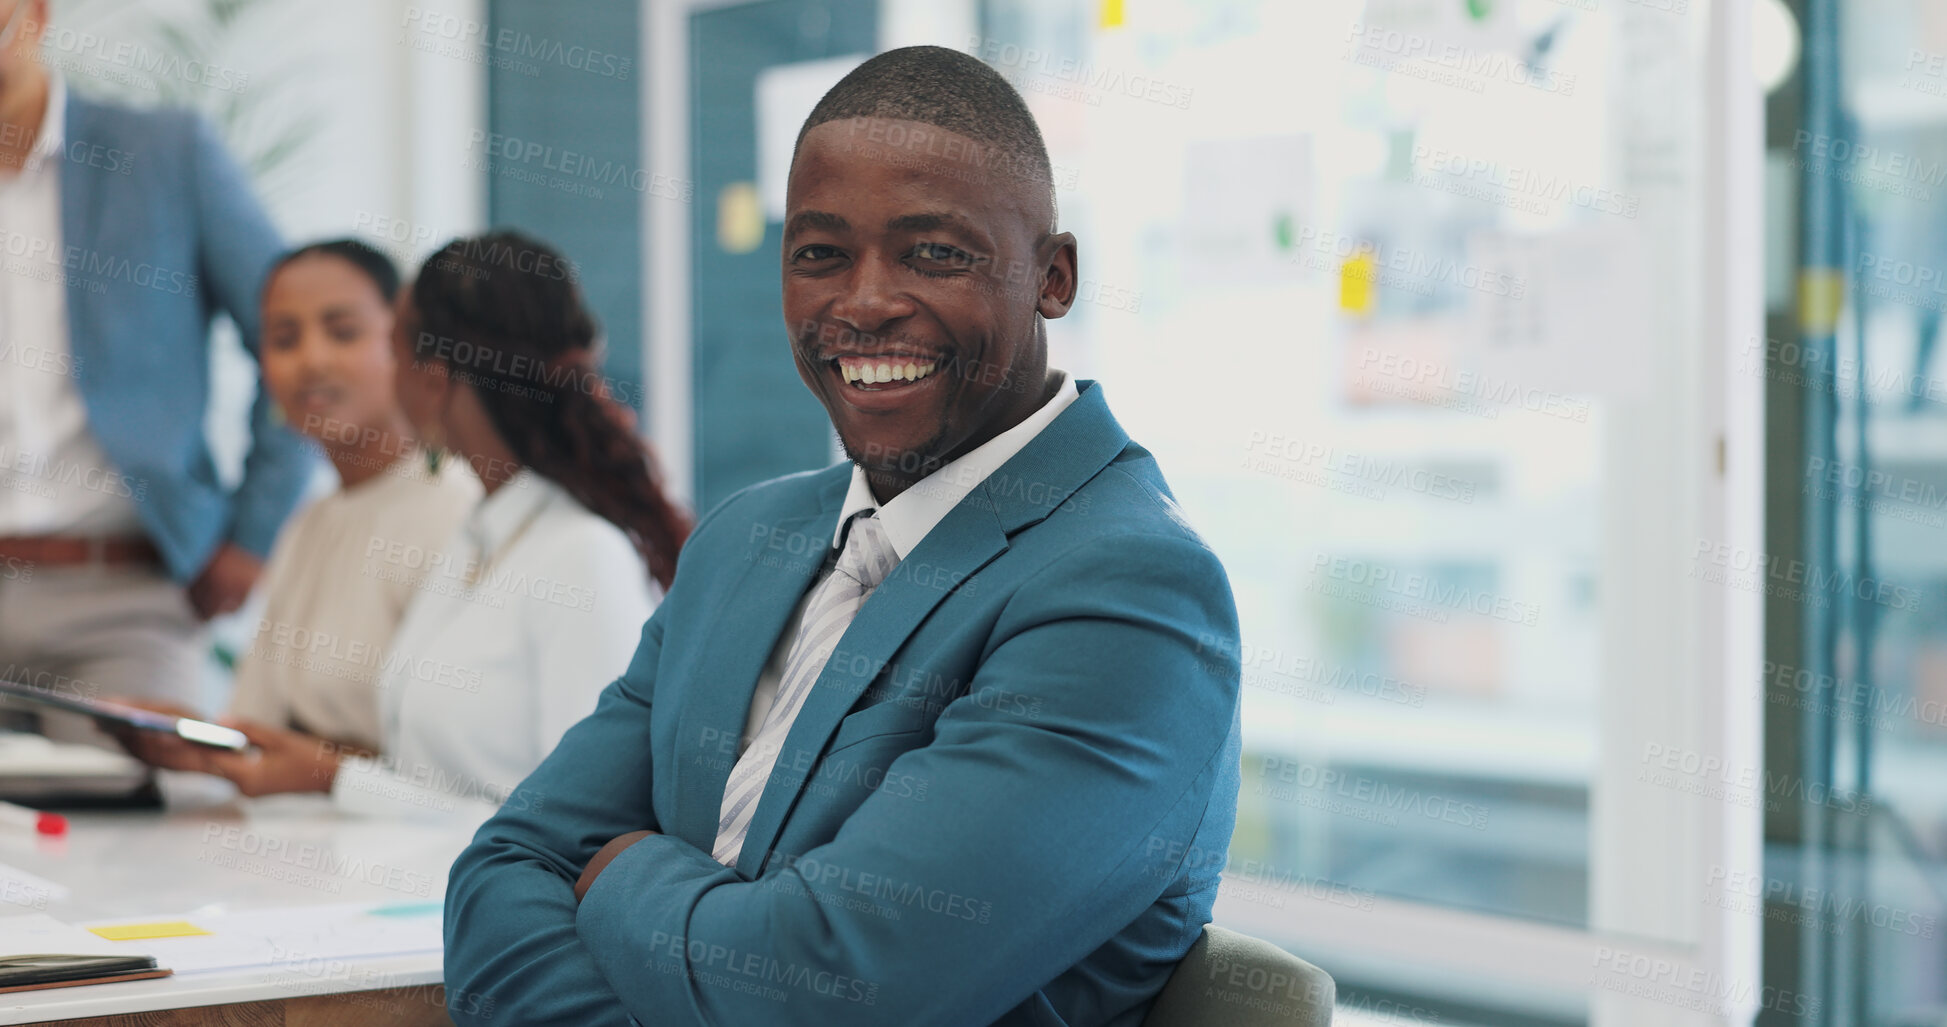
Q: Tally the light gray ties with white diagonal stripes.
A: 1